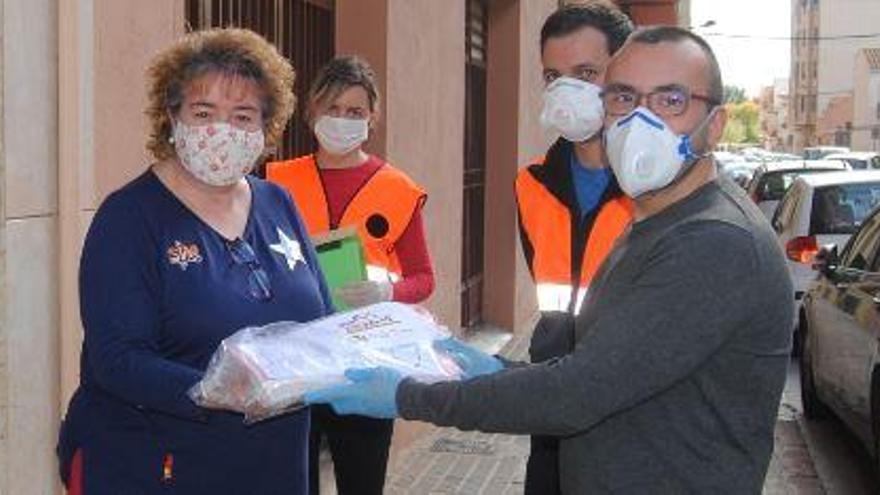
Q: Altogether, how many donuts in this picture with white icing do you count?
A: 0